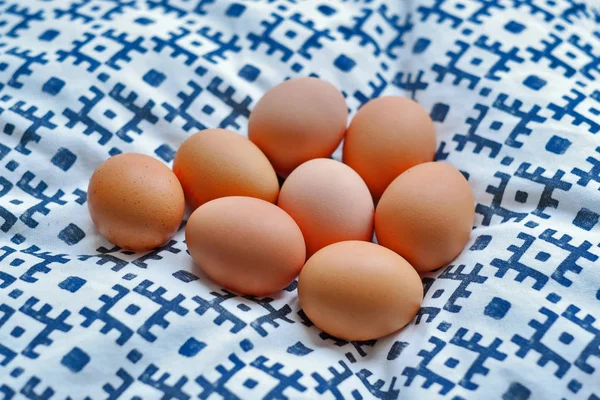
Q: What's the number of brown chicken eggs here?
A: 8